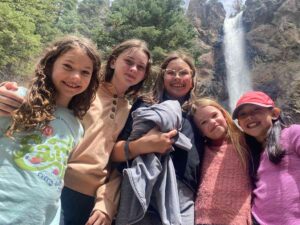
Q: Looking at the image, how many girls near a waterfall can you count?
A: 5